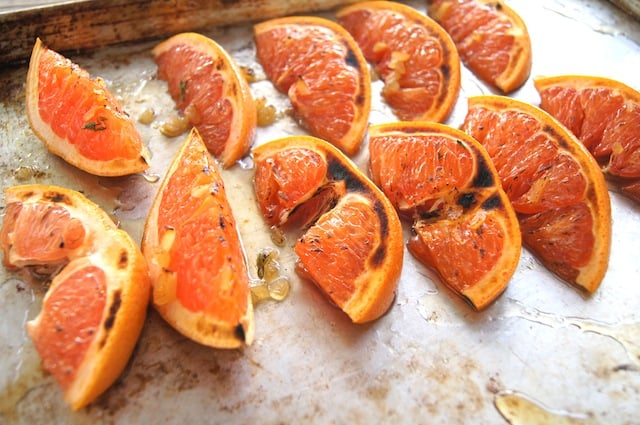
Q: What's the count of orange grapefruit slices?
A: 11